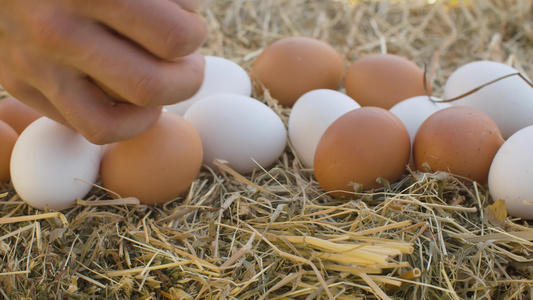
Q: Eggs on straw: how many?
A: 14